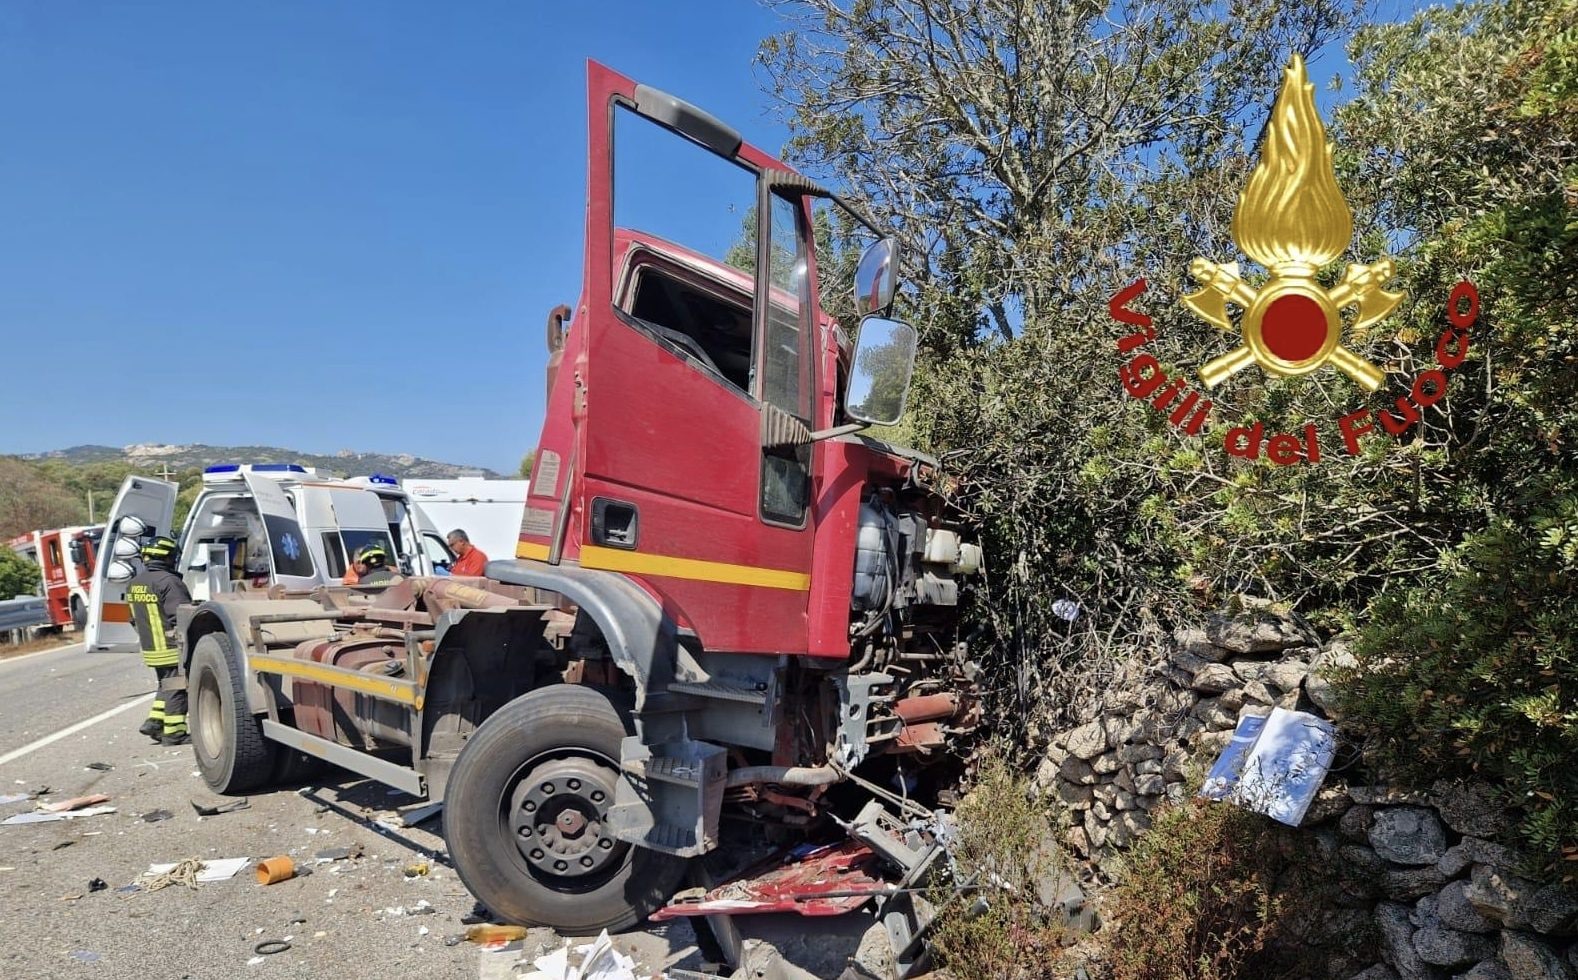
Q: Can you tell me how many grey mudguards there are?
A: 2